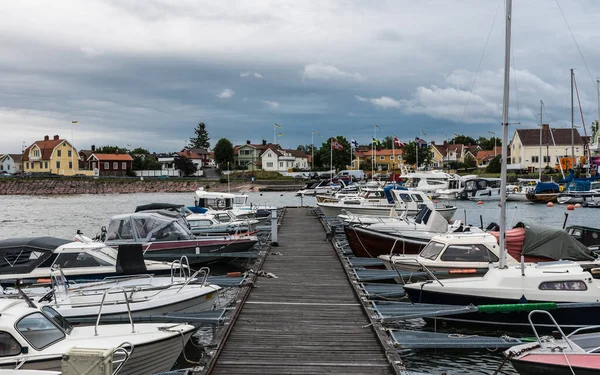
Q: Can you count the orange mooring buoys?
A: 4